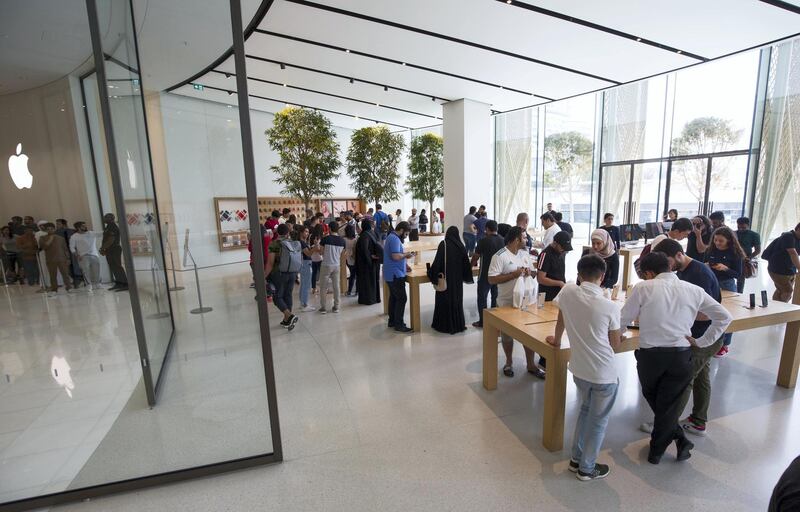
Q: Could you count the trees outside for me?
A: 2